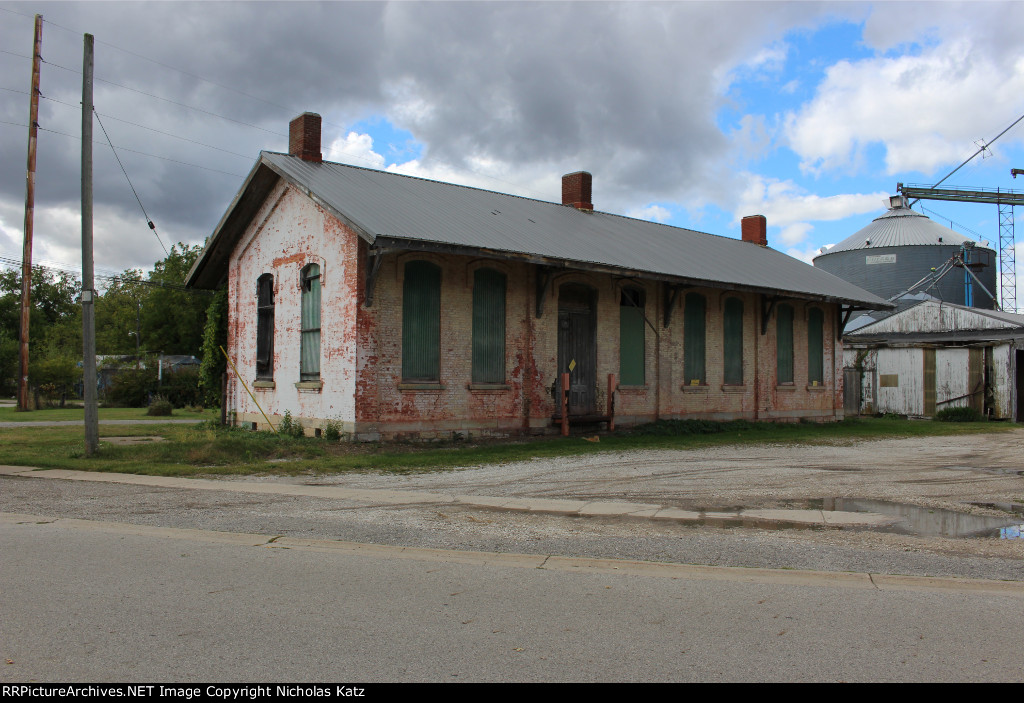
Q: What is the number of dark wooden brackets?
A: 5